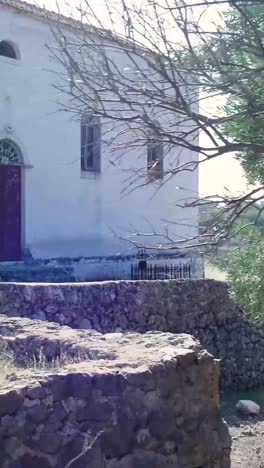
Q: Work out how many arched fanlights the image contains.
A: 1